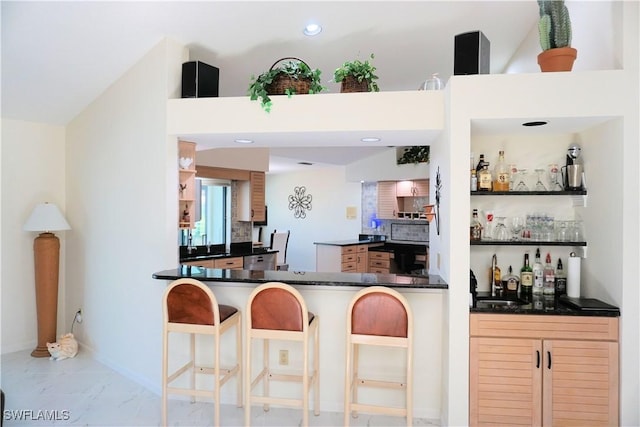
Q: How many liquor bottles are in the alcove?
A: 11